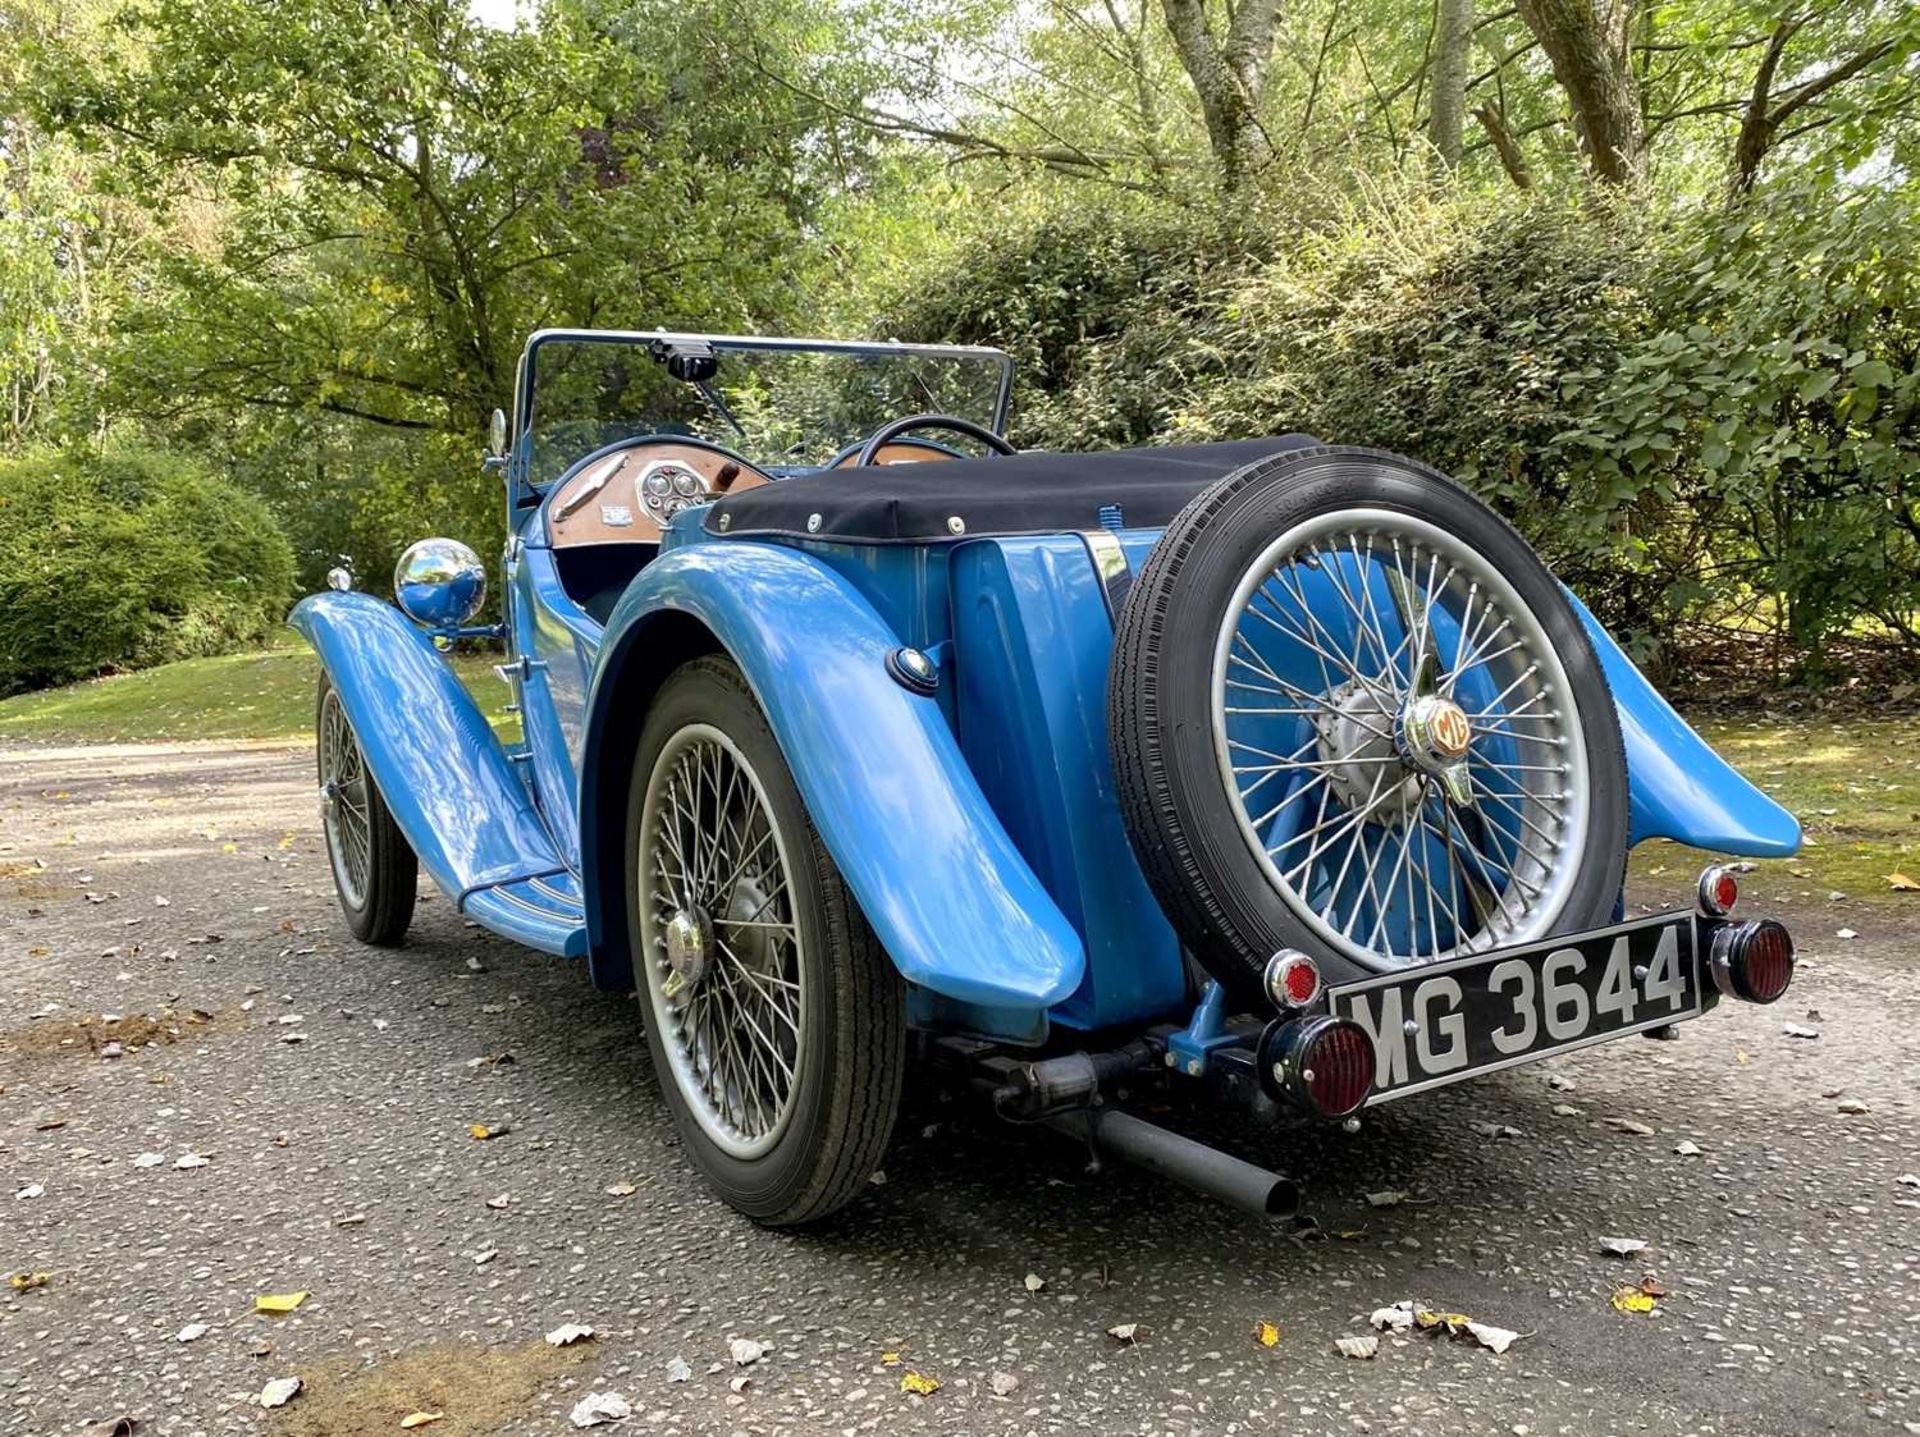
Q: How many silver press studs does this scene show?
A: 3